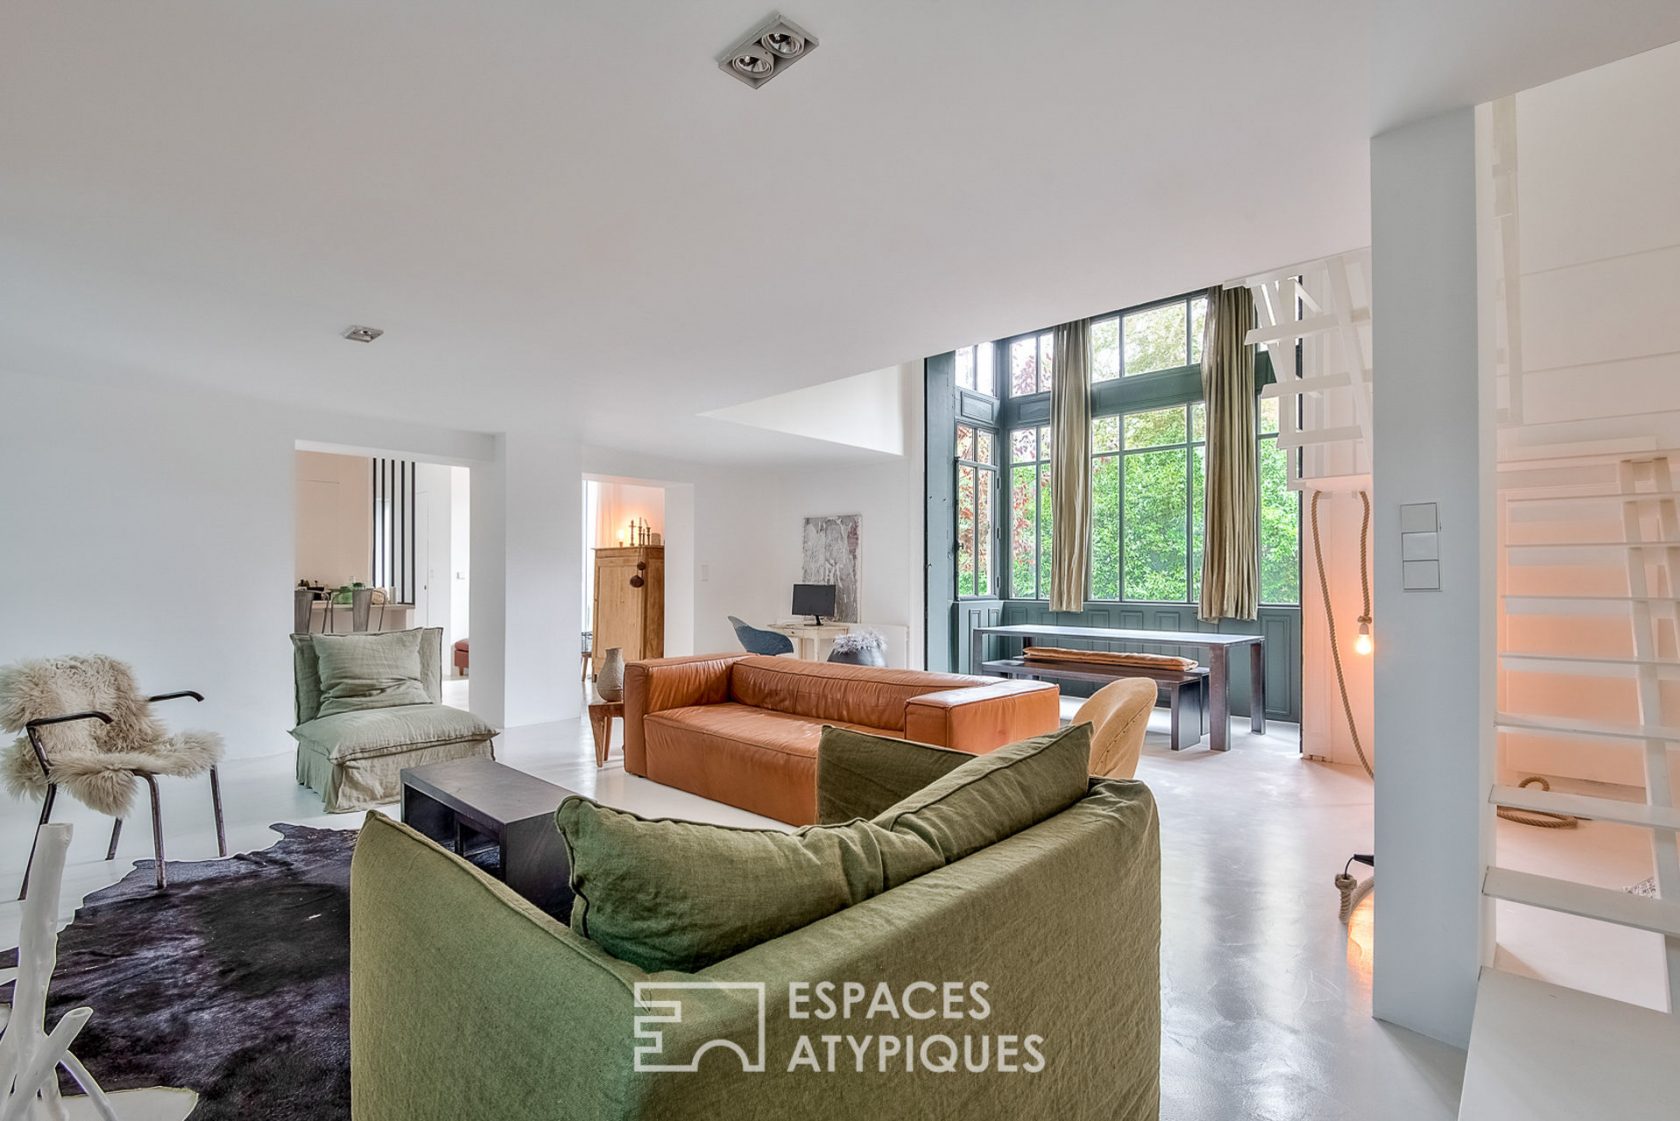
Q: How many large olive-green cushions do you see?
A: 2